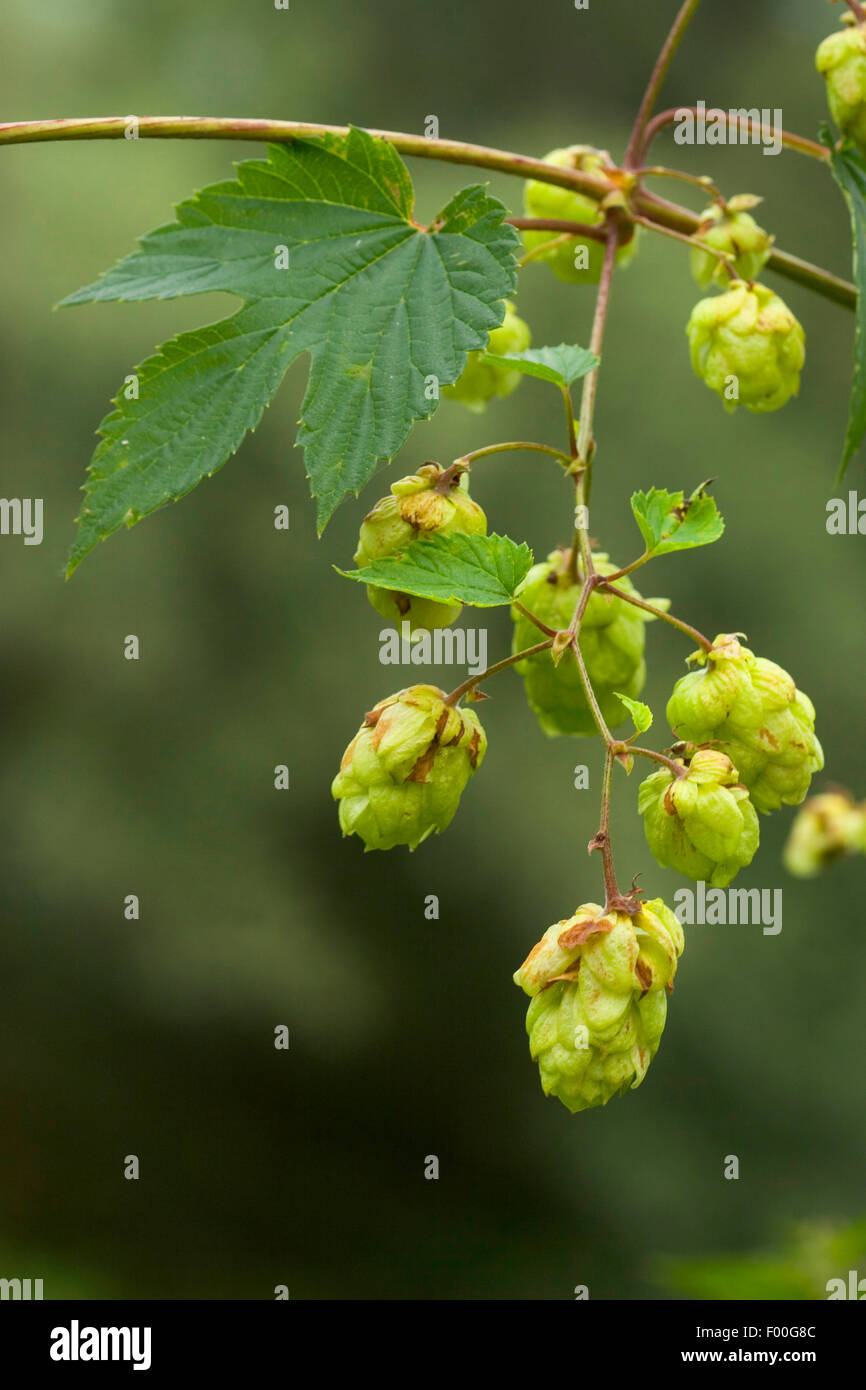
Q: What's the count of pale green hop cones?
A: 12